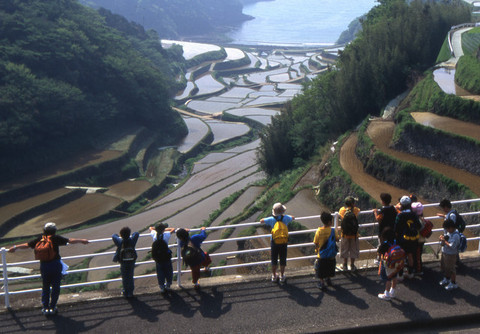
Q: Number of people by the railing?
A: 14